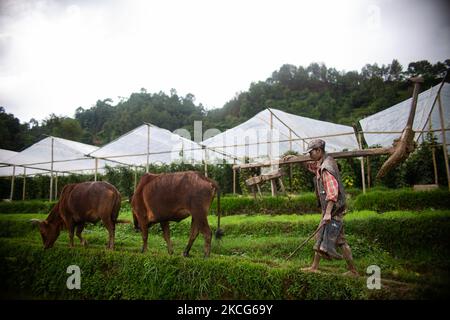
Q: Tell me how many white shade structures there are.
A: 5